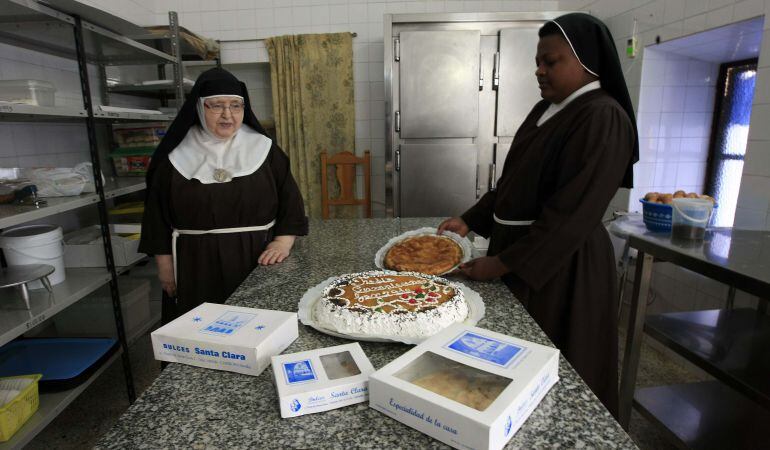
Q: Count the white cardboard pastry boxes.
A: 3